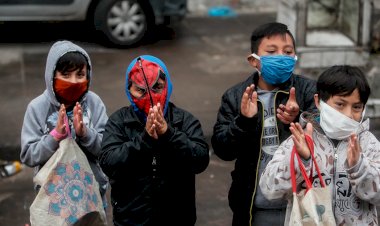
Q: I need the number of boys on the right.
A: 2